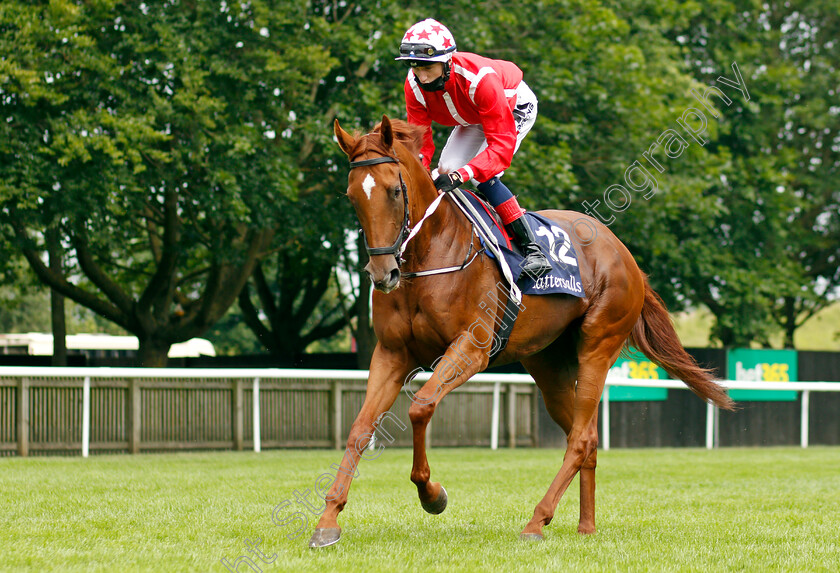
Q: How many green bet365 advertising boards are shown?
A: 2